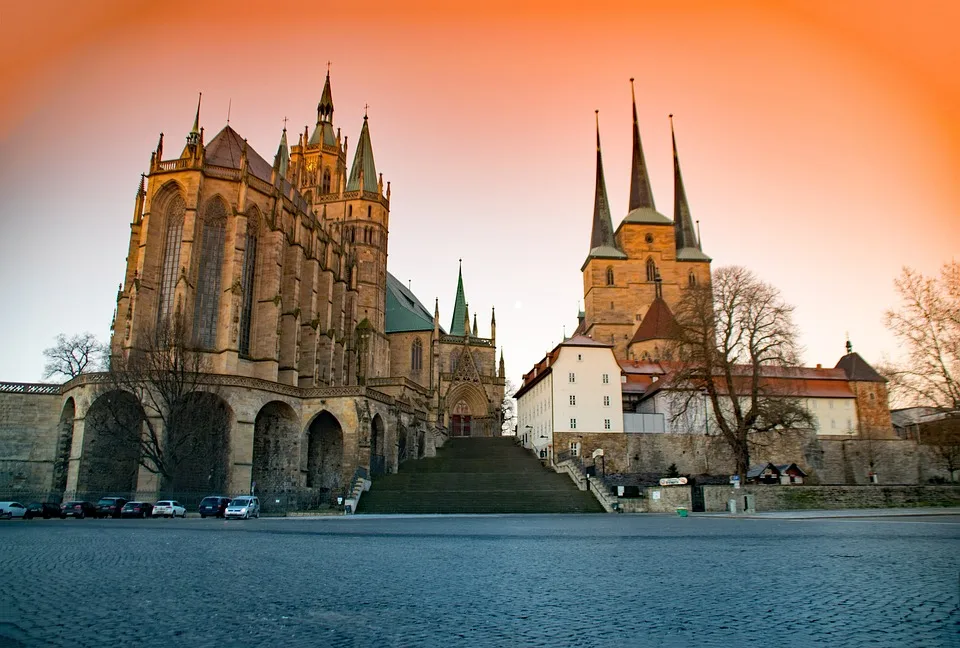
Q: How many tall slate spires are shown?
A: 3